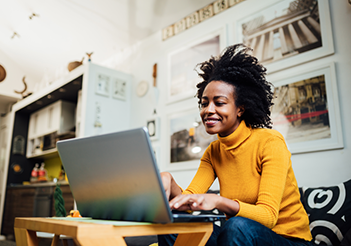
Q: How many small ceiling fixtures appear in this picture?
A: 2